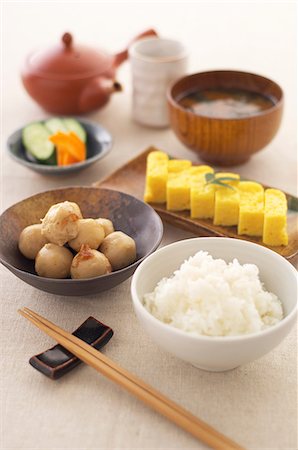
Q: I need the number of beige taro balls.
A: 7